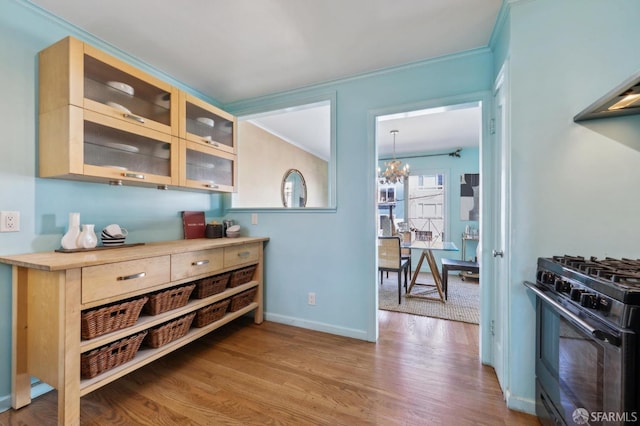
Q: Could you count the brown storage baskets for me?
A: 8